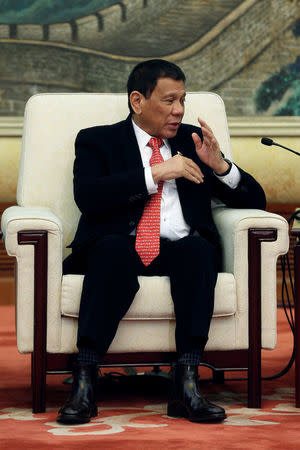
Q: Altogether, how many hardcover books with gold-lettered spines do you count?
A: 0